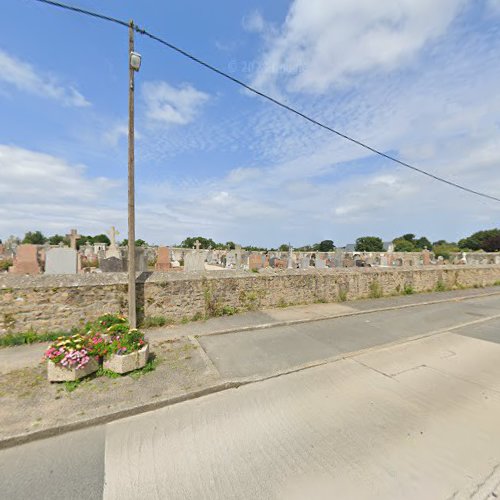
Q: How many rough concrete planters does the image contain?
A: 2